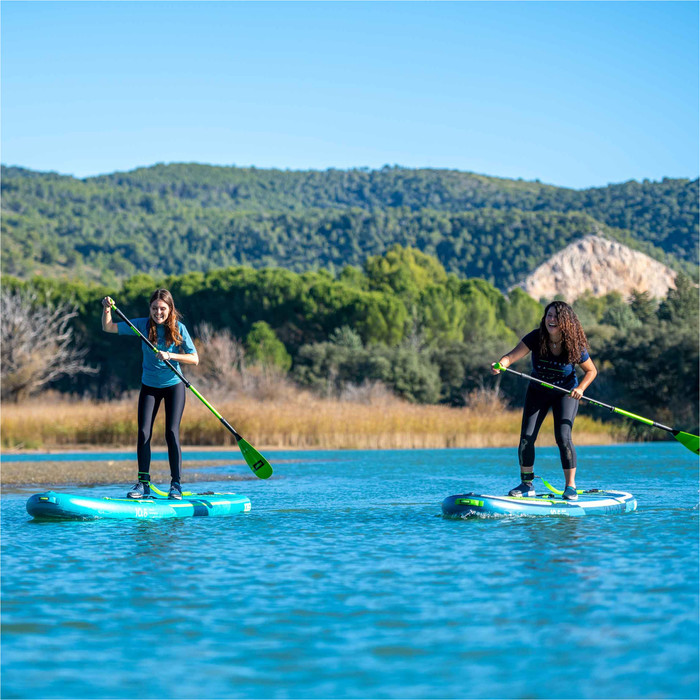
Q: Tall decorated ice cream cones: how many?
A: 0